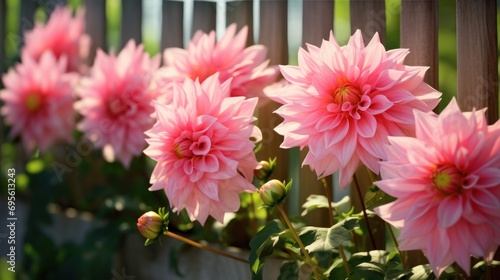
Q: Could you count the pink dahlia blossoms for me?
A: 7